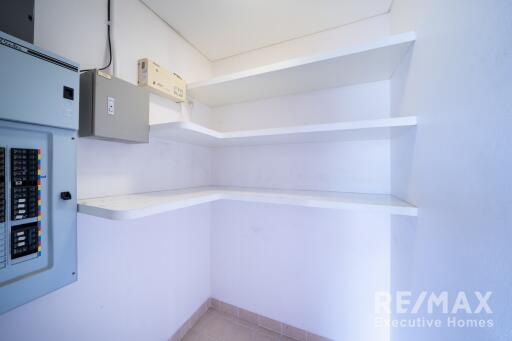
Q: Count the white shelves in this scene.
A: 3